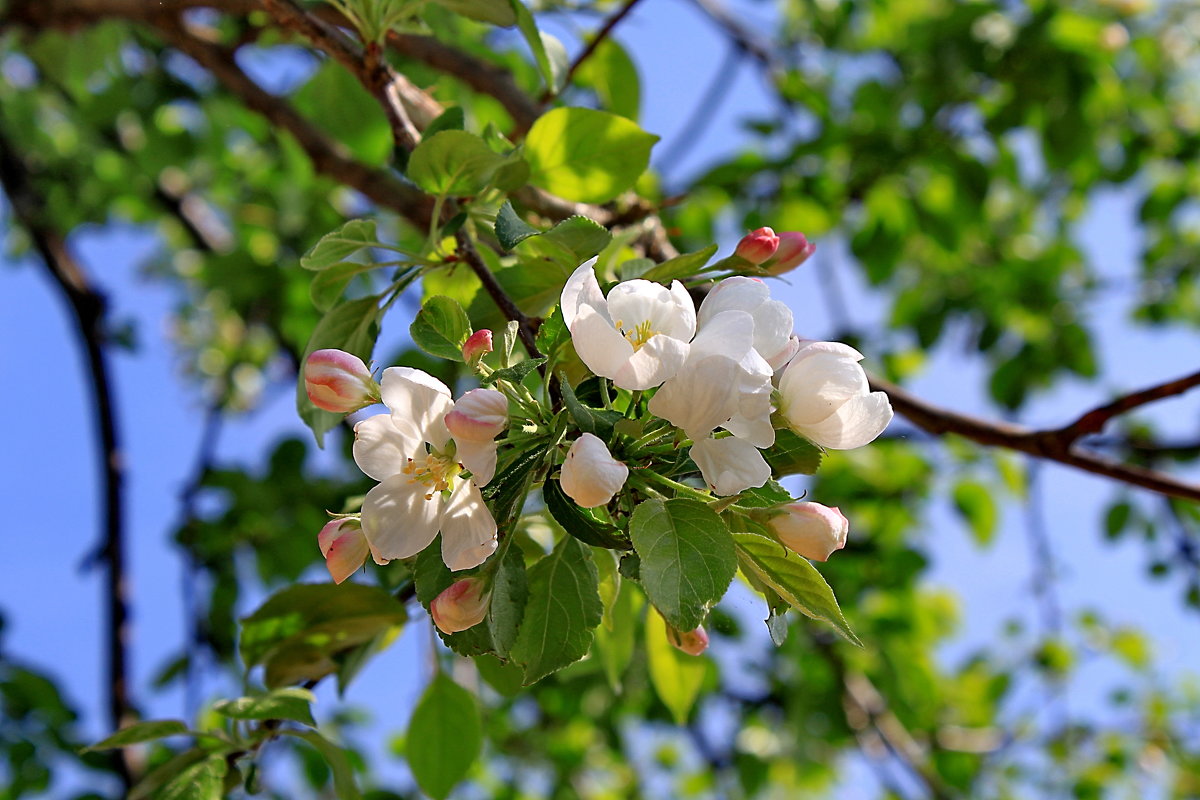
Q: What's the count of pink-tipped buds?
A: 9